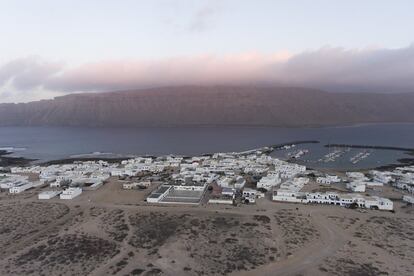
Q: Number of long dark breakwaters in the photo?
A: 2